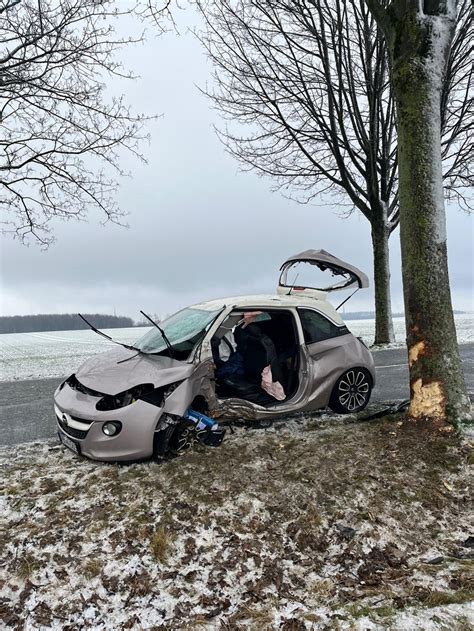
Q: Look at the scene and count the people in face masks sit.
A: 0